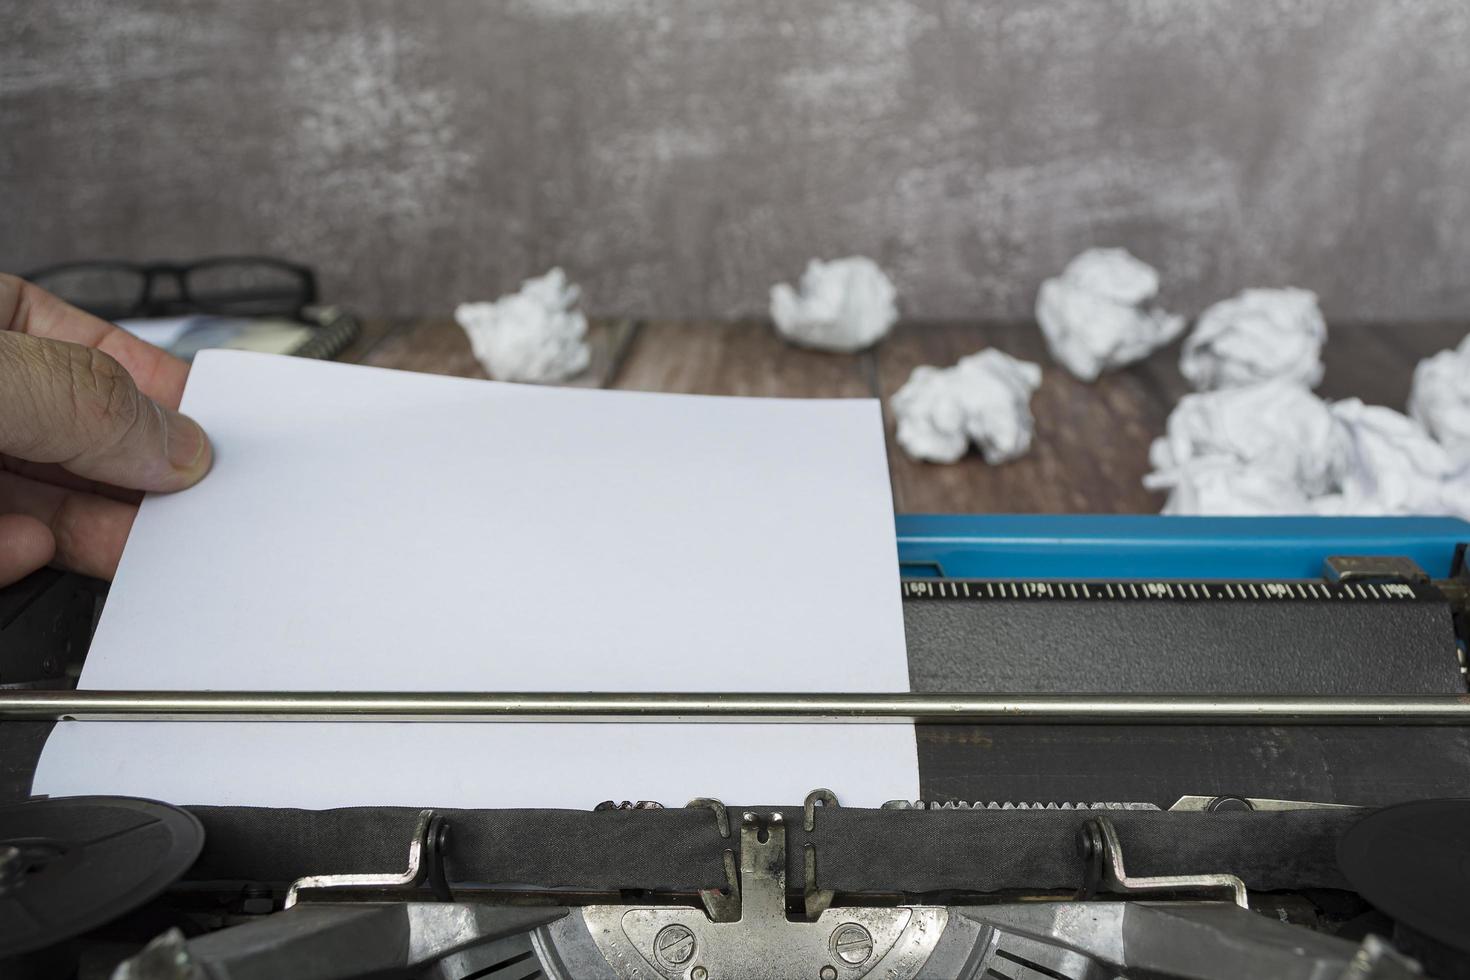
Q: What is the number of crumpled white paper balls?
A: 8